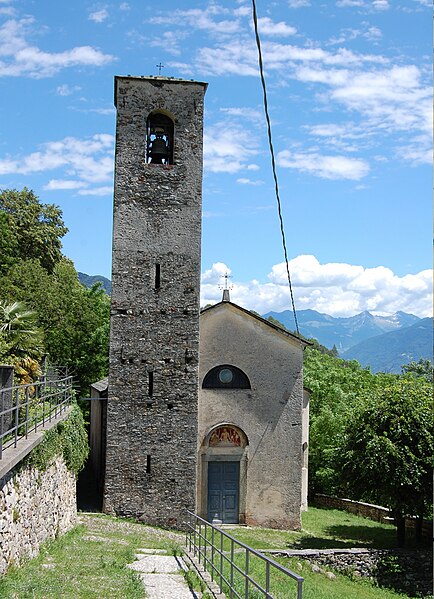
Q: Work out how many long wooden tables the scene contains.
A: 0